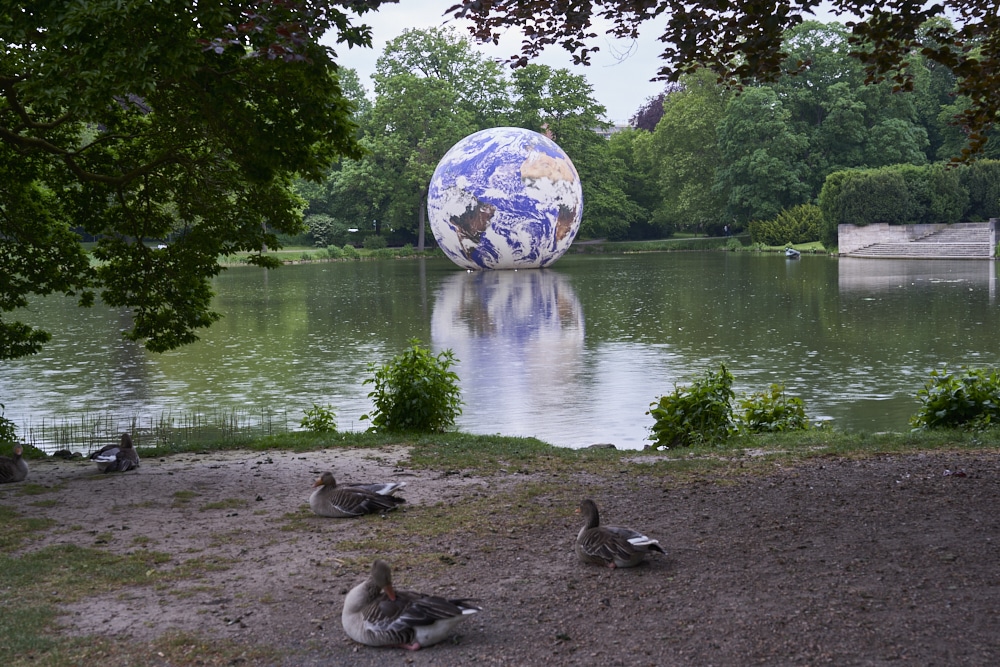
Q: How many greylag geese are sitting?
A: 5